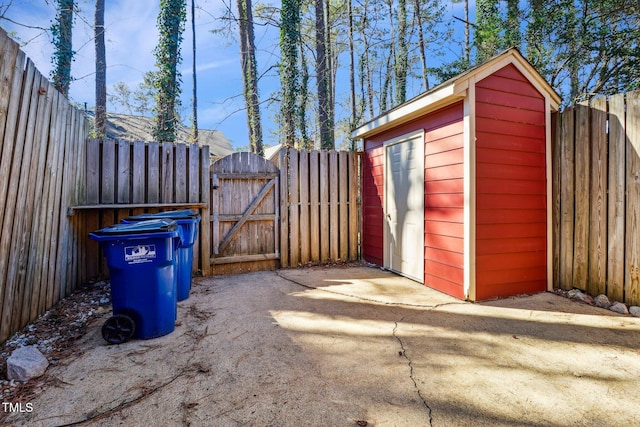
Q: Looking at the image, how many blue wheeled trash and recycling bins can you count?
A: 2